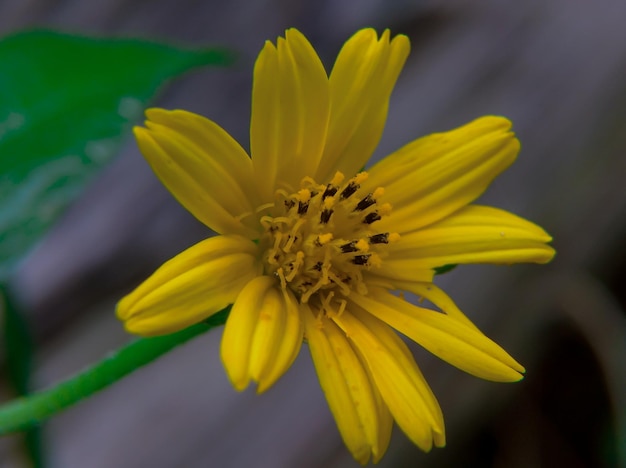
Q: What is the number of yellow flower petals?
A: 10